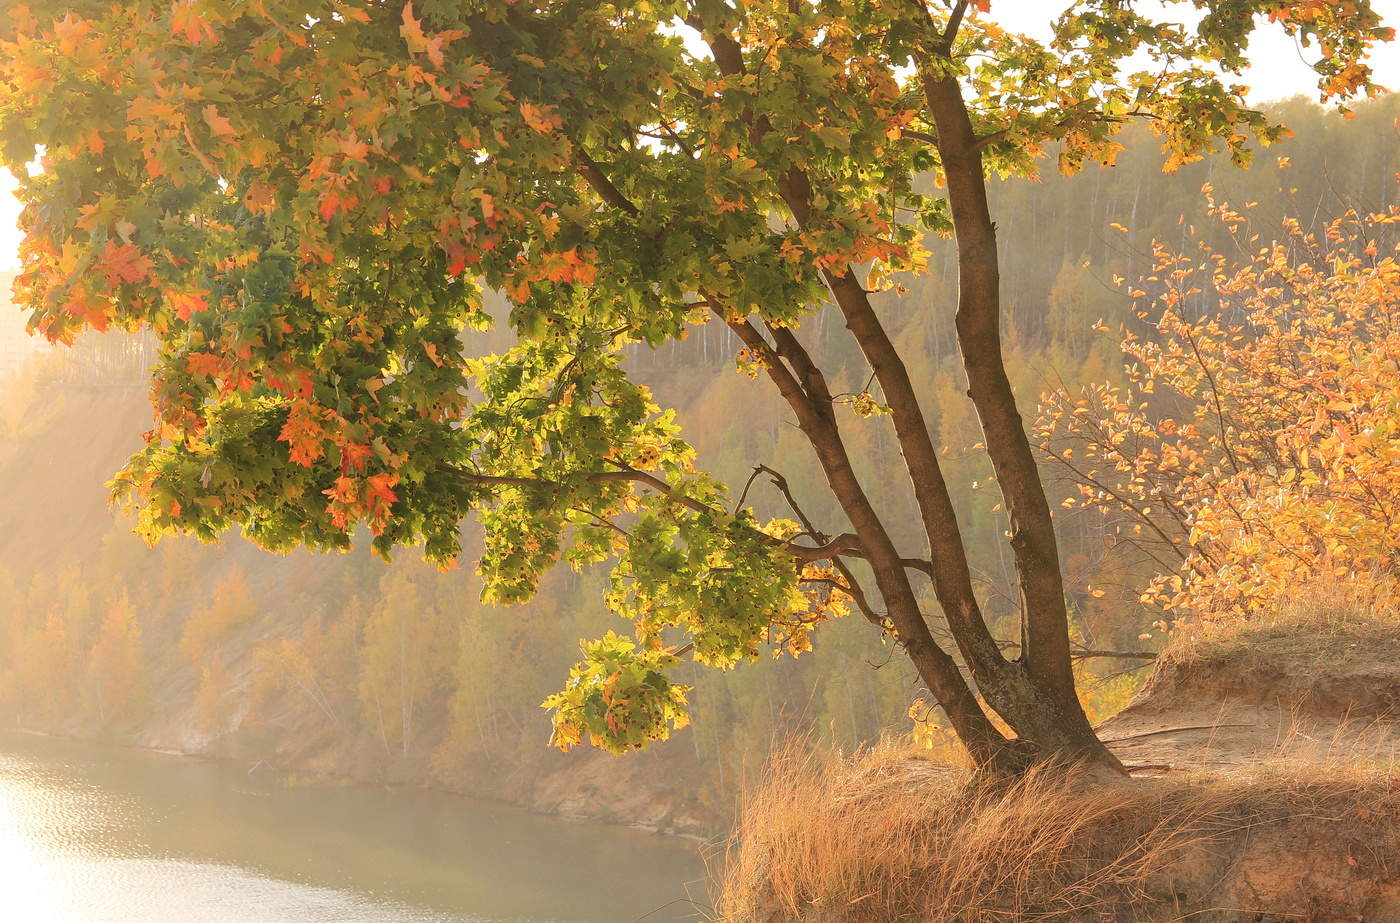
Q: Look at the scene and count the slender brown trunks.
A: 3